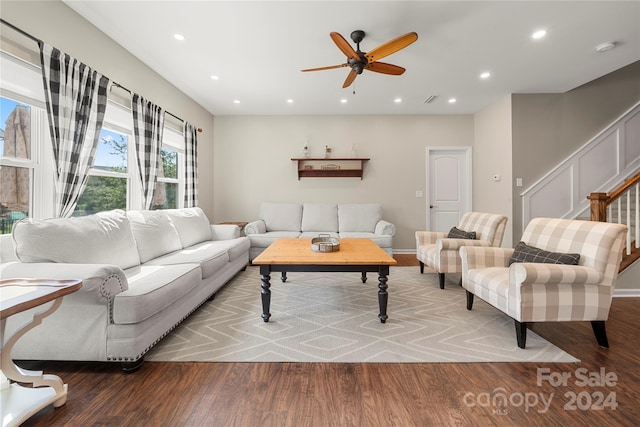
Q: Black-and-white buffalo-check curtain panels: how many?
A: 3